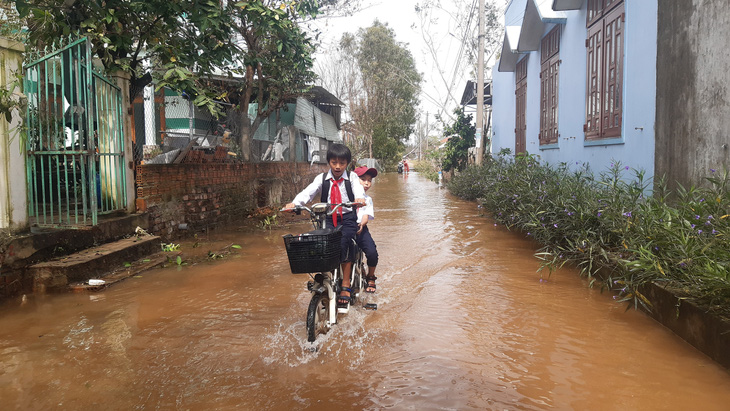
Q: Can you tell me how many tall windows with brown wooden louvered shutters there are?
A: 3